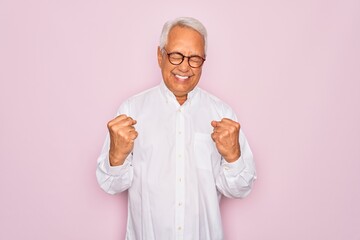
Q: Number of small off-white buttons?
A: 6